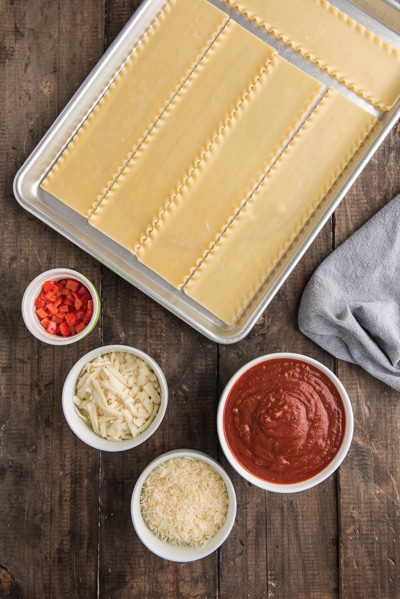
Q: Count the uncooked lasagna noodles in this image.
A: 5